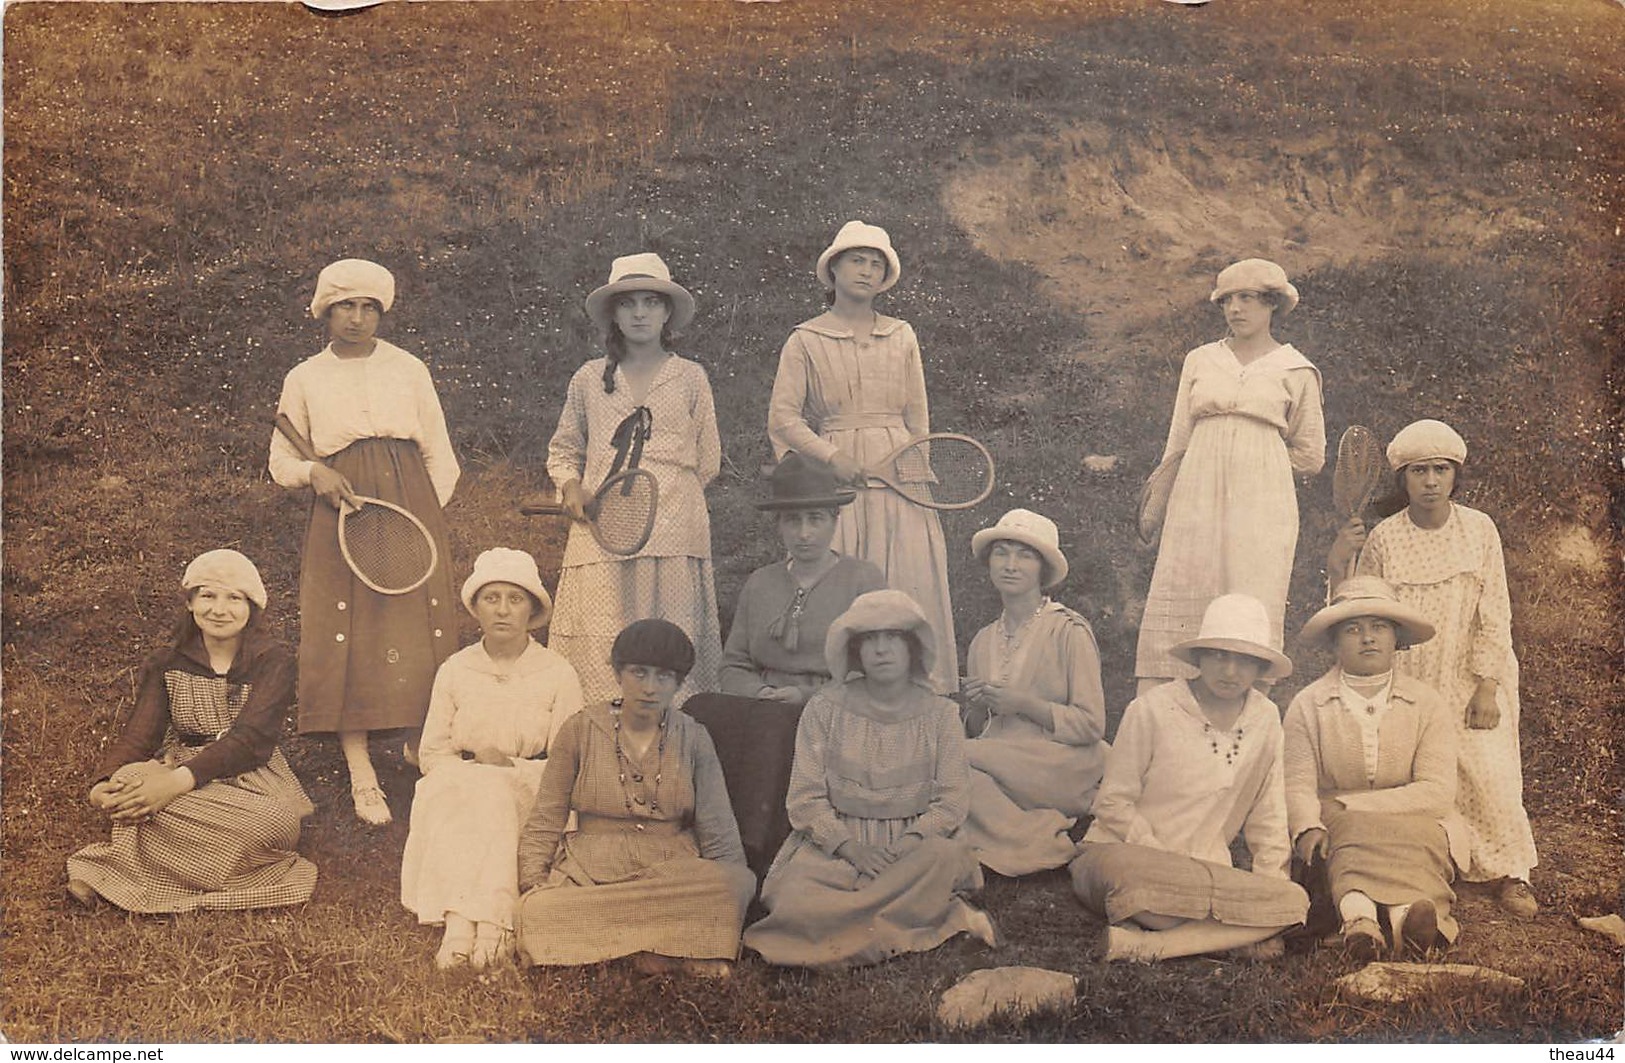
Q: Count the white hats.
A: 11